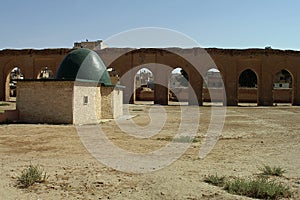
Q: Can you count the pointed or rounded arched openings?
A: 8